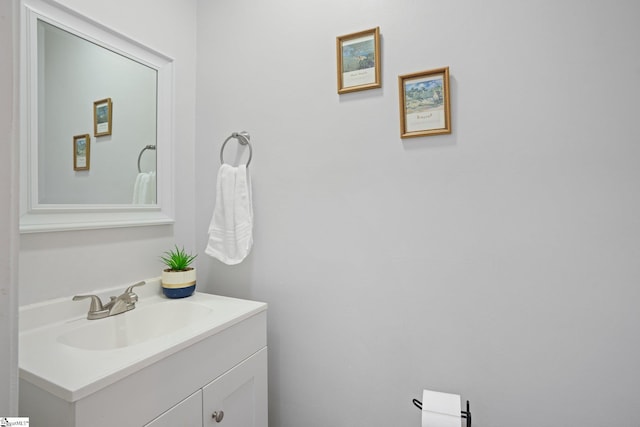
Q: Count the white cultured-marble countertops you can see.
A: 1